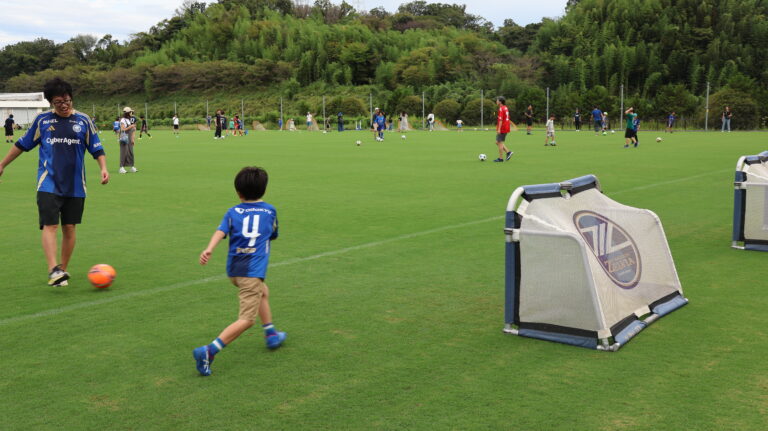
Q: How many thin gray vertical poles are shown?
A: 14